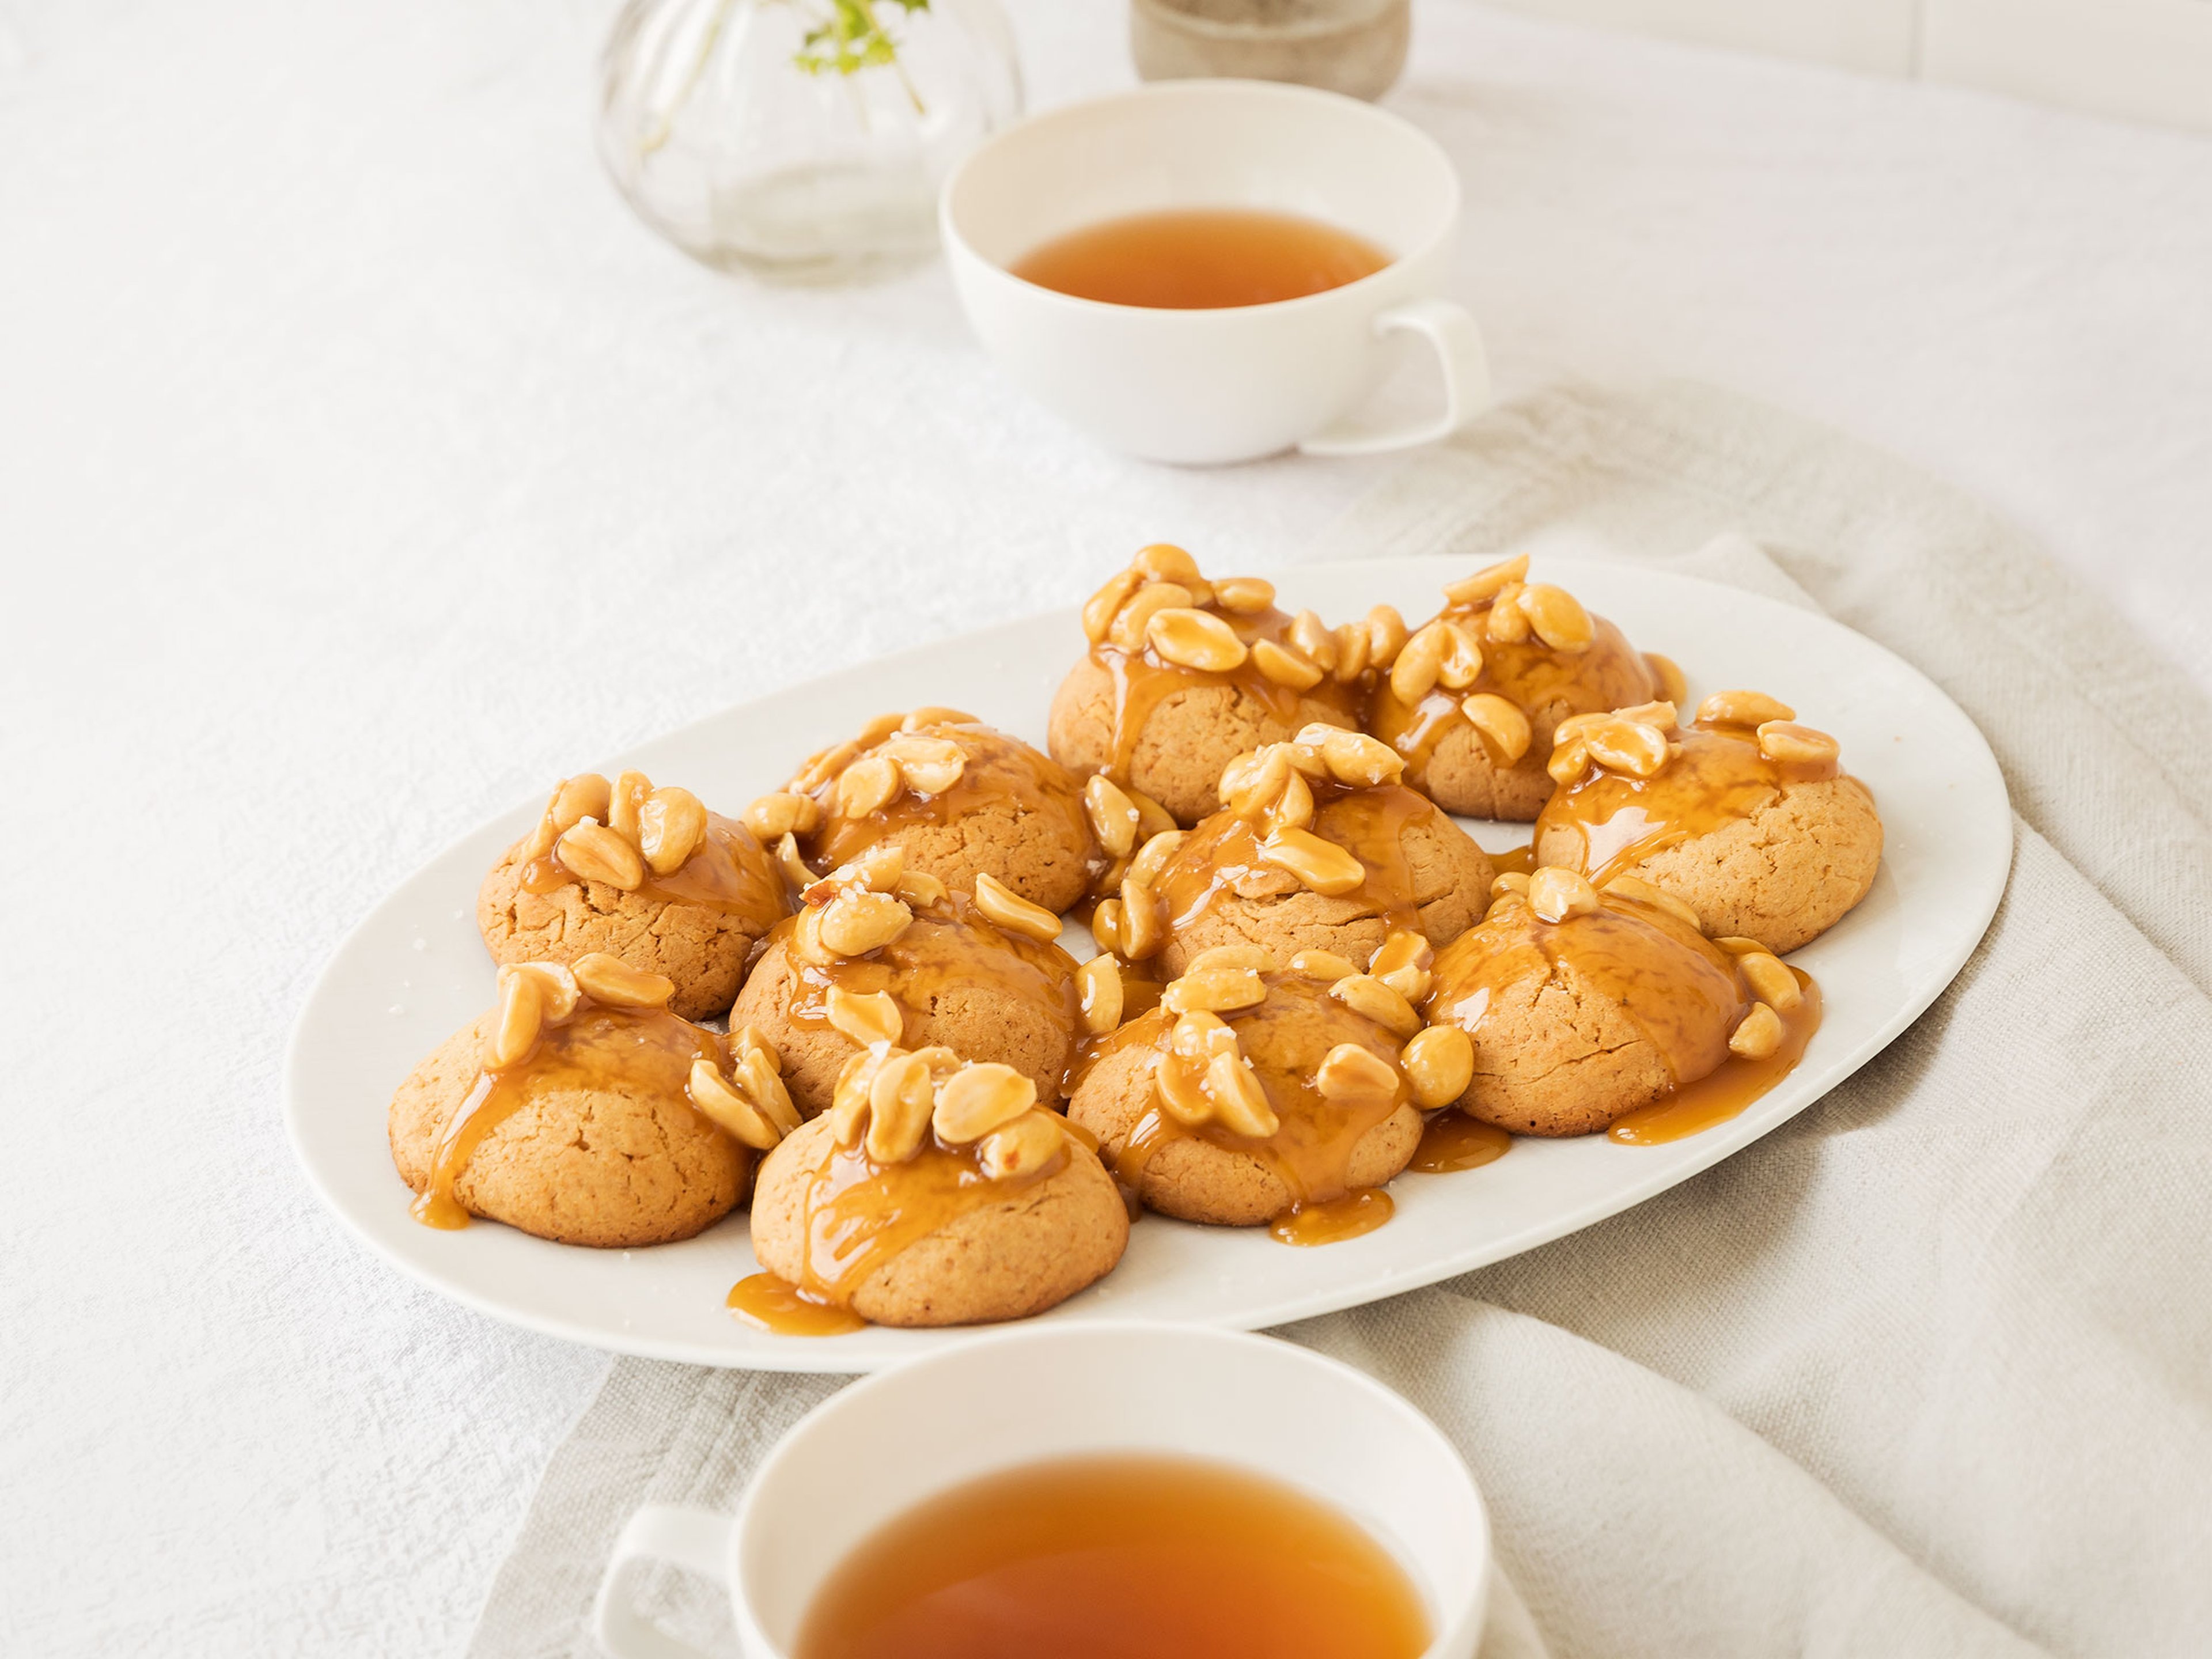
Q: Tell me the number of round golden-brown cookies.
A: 11